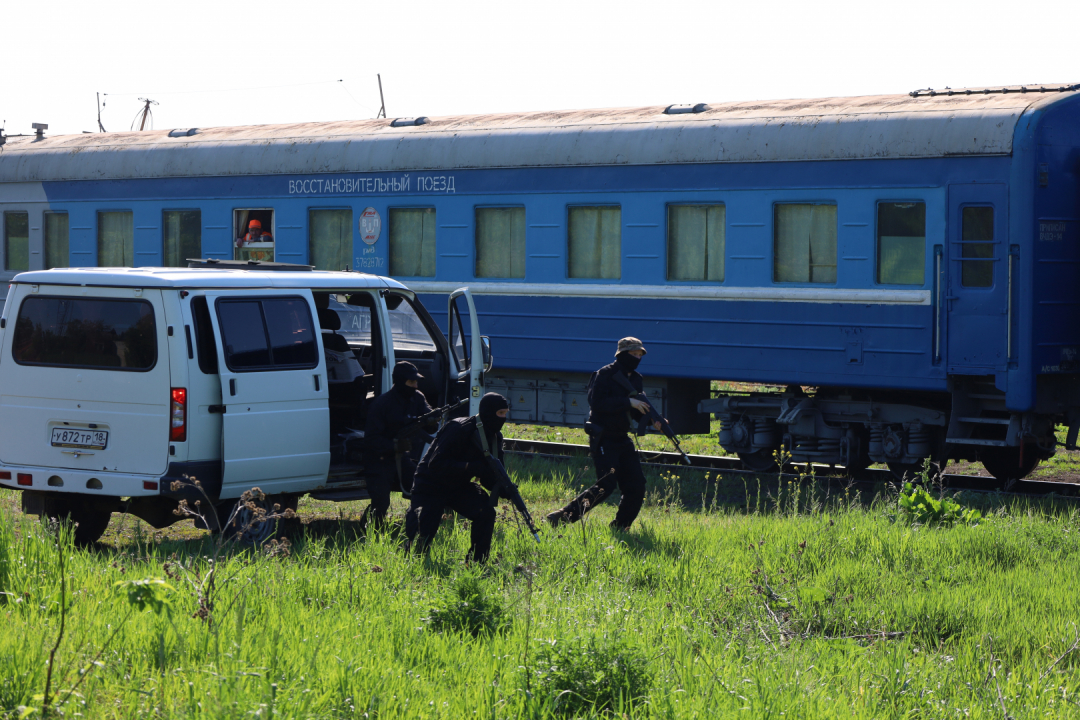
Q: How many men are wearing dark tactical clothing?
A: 3